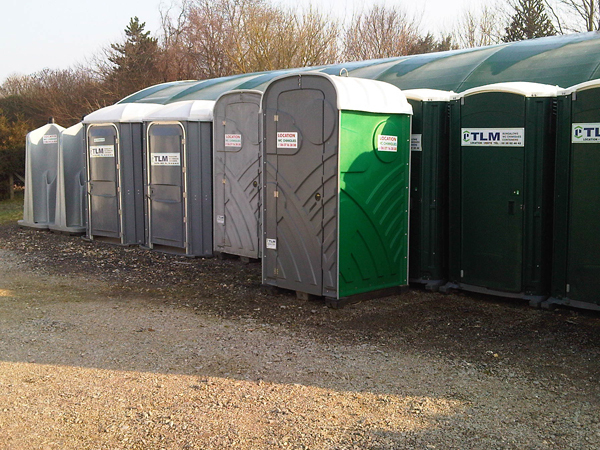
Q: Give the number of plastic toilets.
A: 9